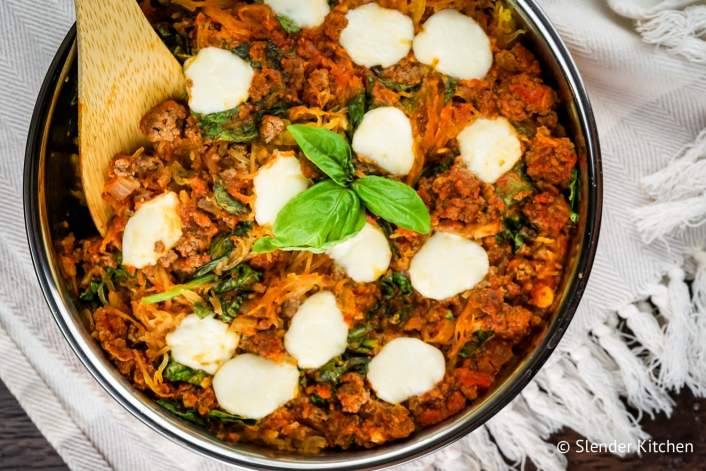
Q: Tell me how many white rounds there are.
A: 14